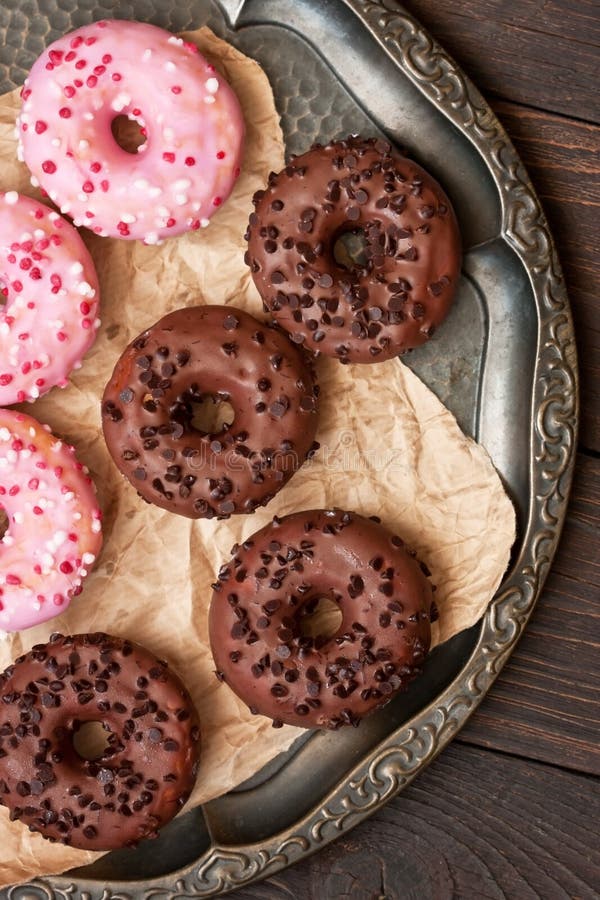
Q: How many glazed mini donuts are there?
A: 7